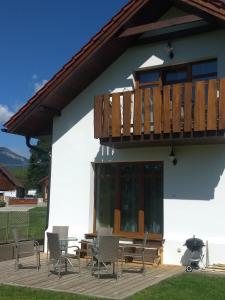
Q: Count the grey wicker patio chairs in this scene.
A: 6